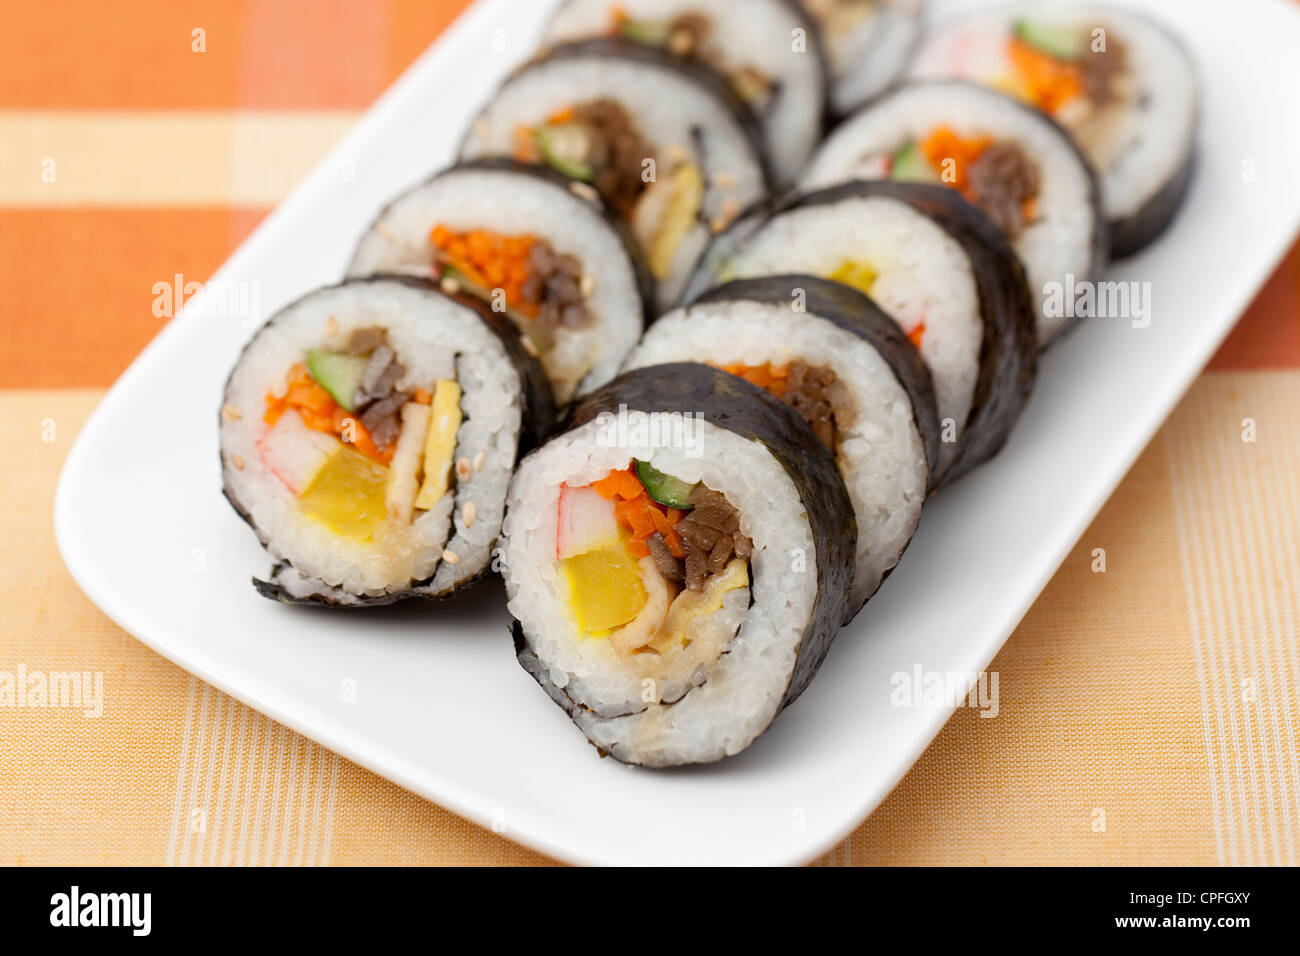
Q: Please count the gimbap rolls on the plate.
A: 10